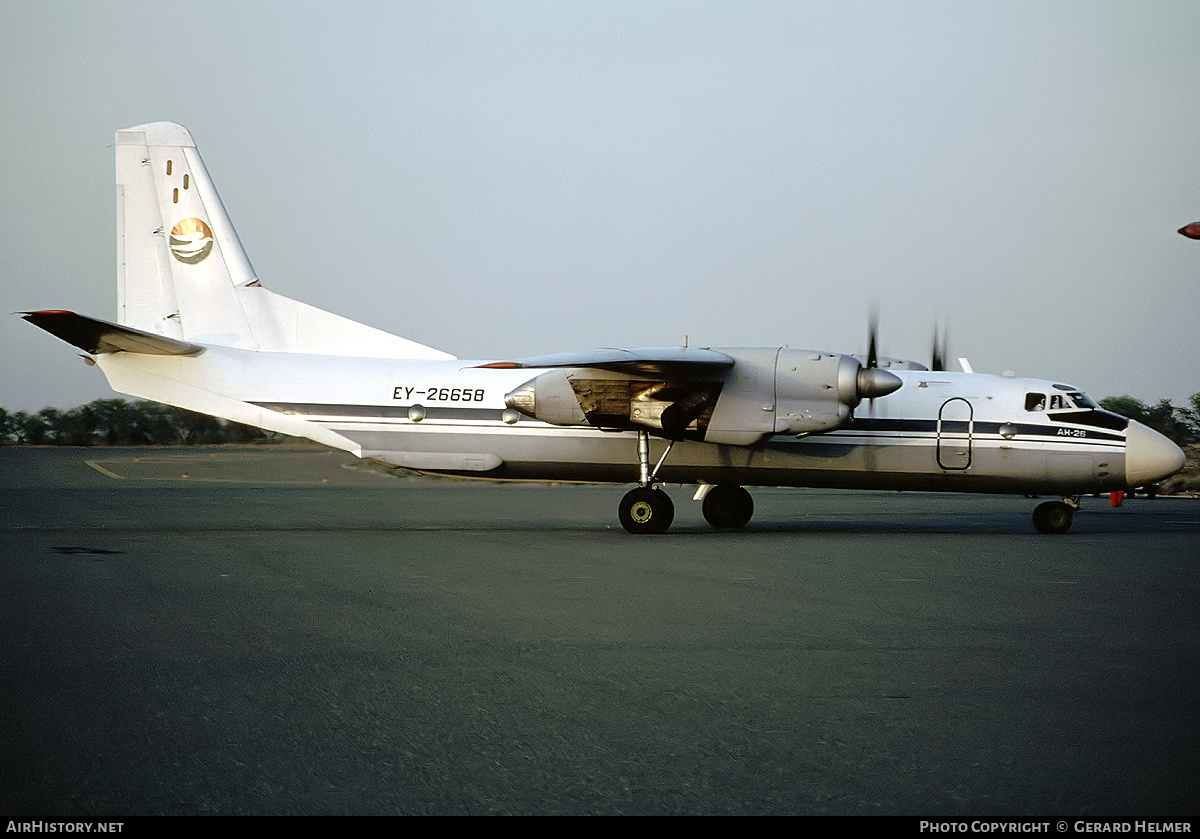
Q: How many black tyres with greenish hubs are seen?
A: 2